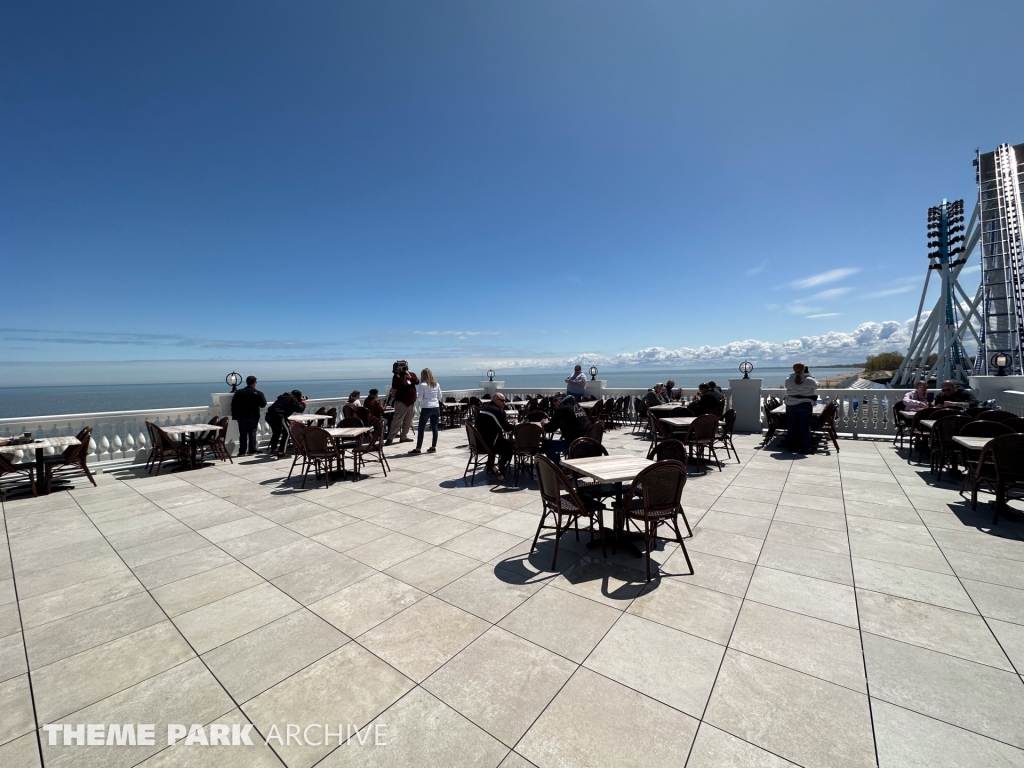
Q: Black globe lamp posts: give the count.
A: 5